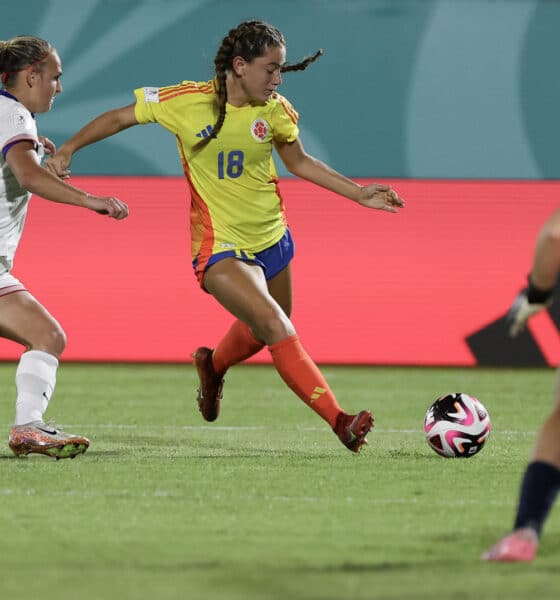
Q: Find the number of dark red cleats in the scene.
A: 2